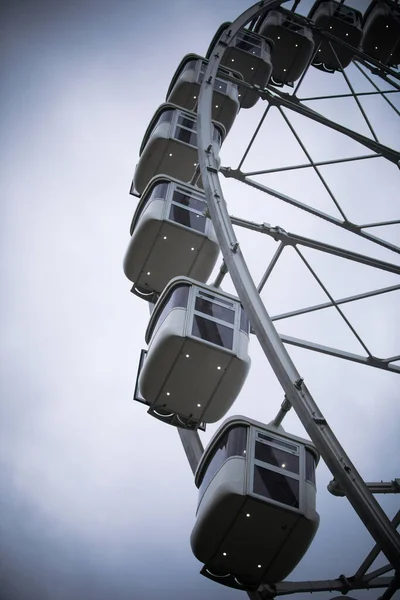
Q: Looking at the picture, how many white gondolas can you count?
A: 9